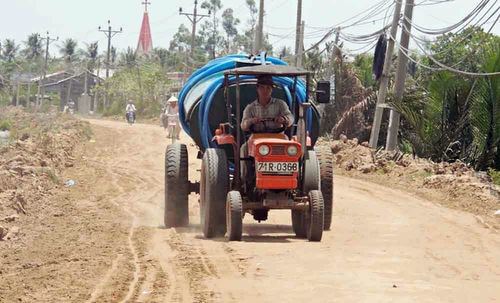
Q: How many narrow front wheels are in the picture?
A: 2